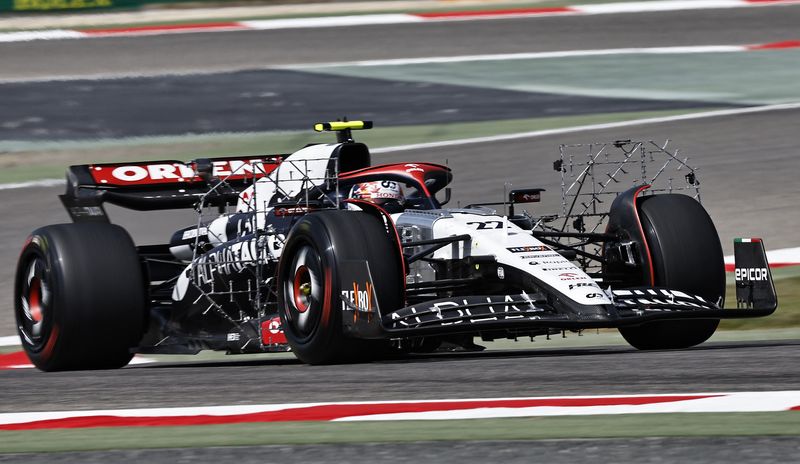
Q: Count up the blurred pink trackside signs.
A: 0